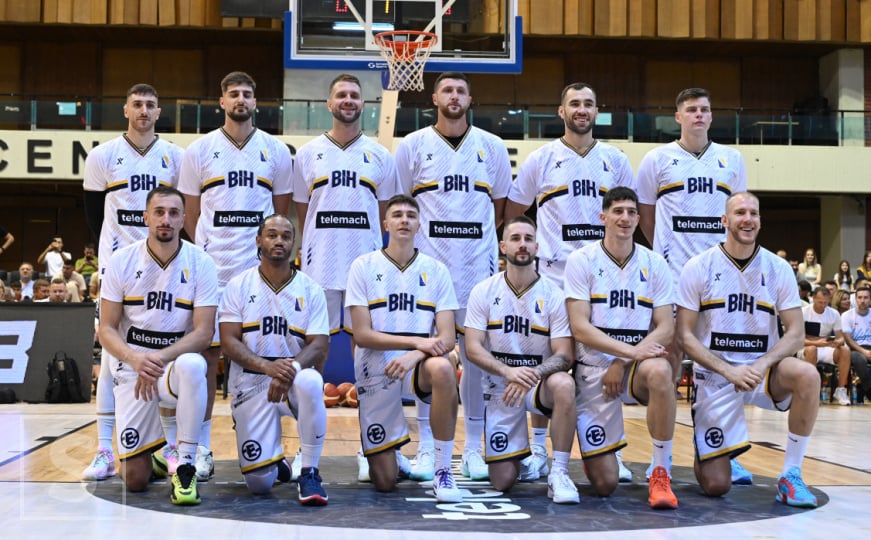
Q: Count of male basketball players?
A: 12